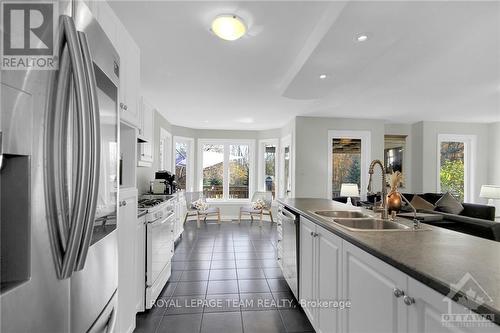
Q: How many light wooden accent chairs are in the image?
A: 2